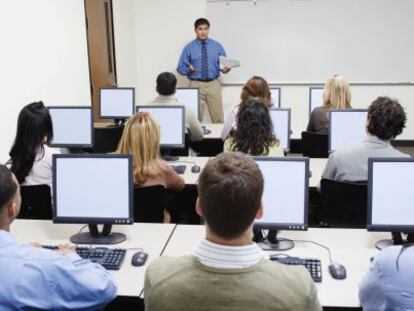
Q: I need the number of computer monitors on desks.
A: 11